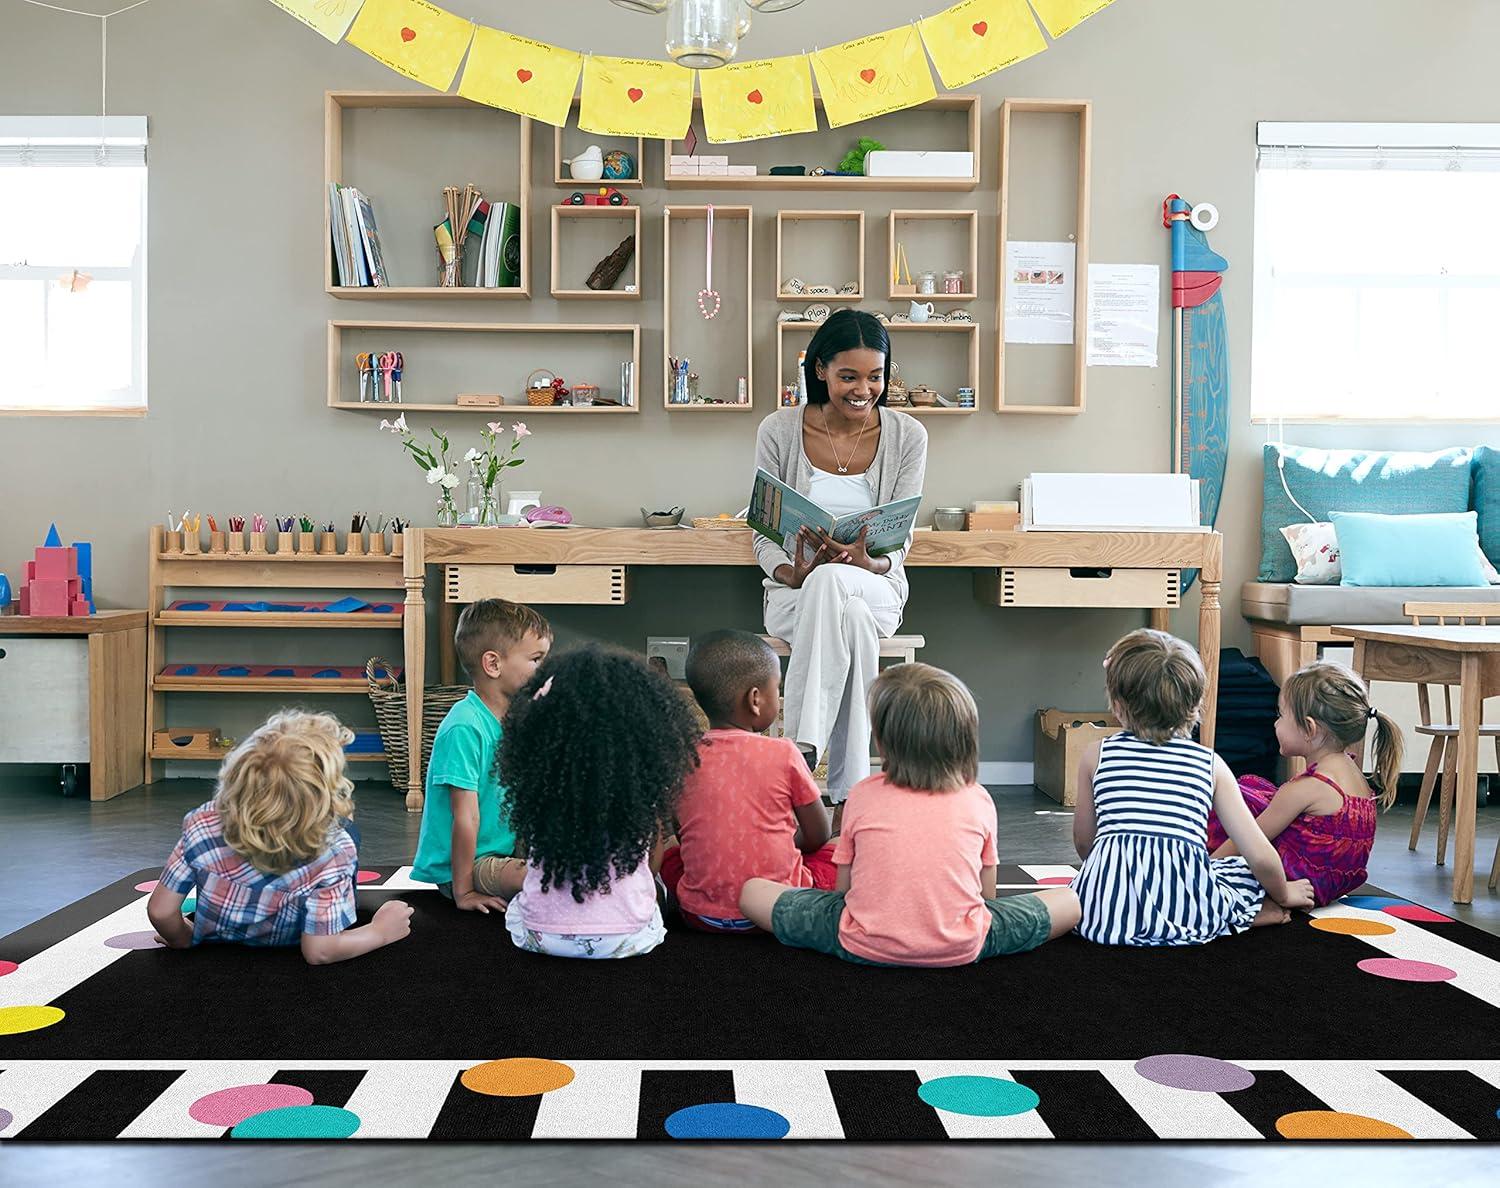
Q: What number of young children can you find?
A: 7